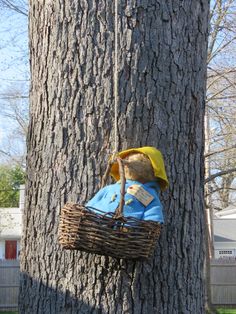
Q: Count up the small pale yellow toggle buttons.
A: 2